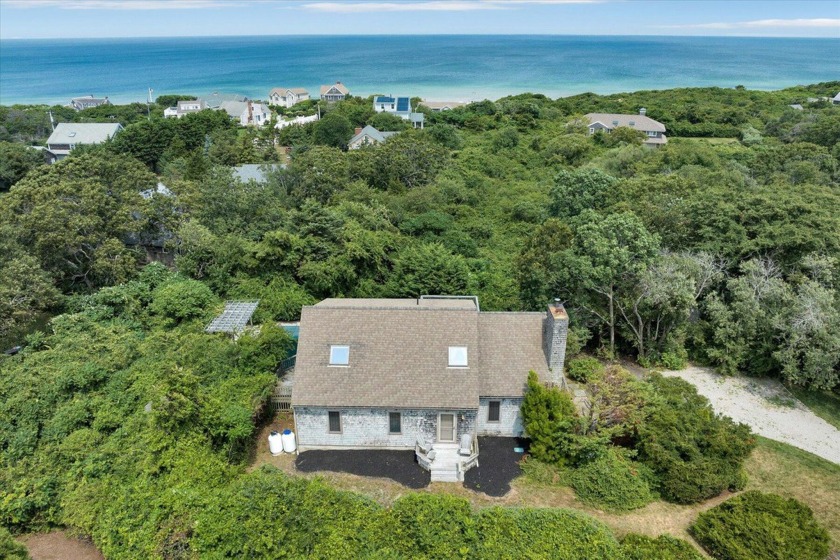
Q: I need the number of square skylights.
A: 2